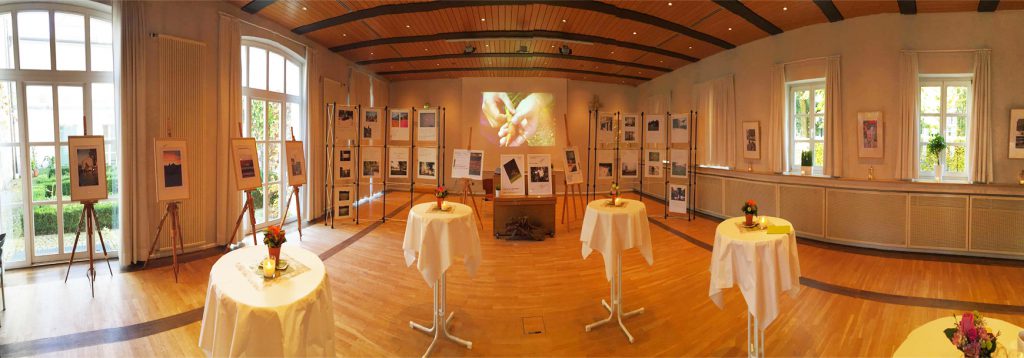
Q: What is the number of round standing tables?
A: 5